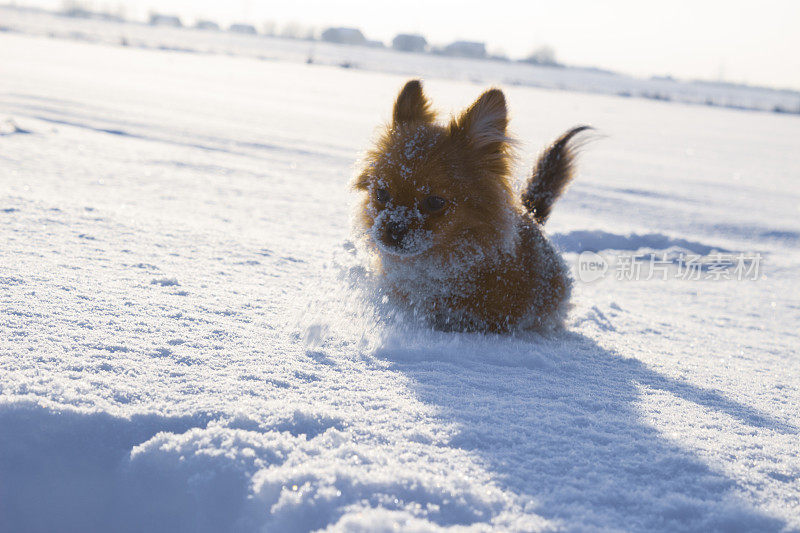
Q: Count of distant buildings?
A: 6